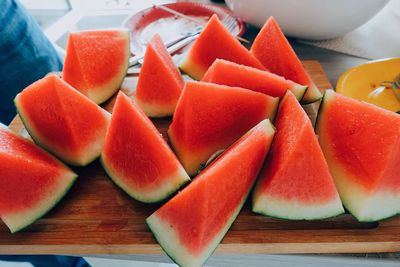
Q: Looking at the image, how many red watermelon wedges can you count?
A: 12